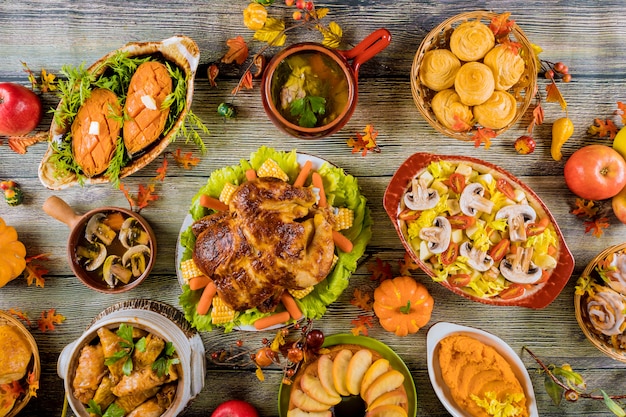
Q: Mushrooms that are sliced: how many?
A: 11